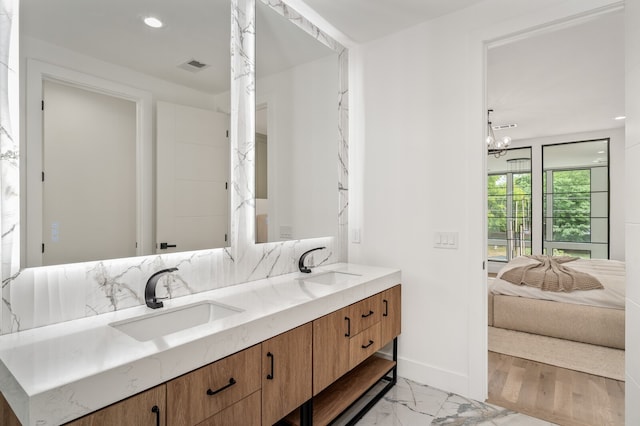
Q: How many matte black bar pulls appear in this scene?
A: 7